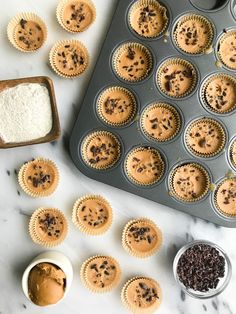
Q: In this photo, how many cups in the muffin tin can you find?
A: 14